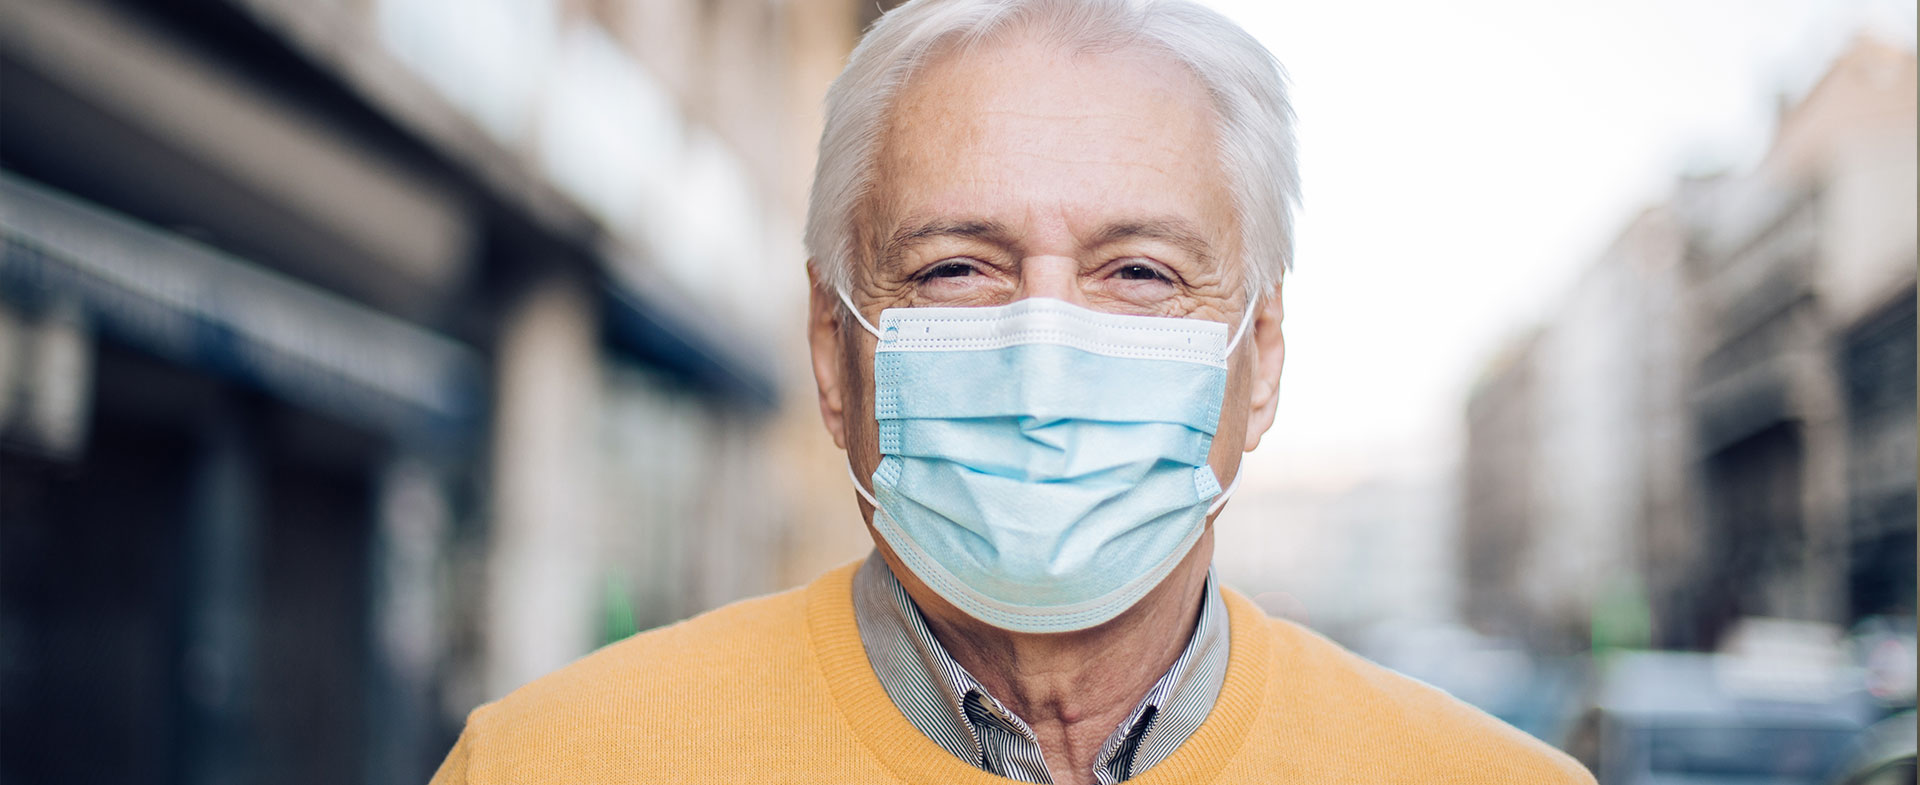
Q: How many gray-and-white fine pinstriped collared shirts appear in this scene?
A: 1